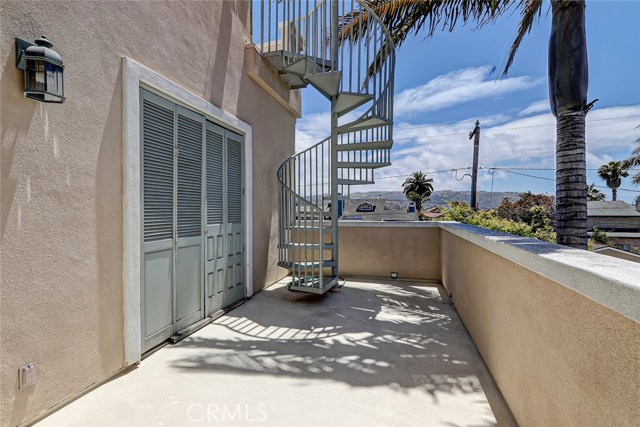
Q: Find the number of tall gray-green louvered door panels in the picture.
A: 4